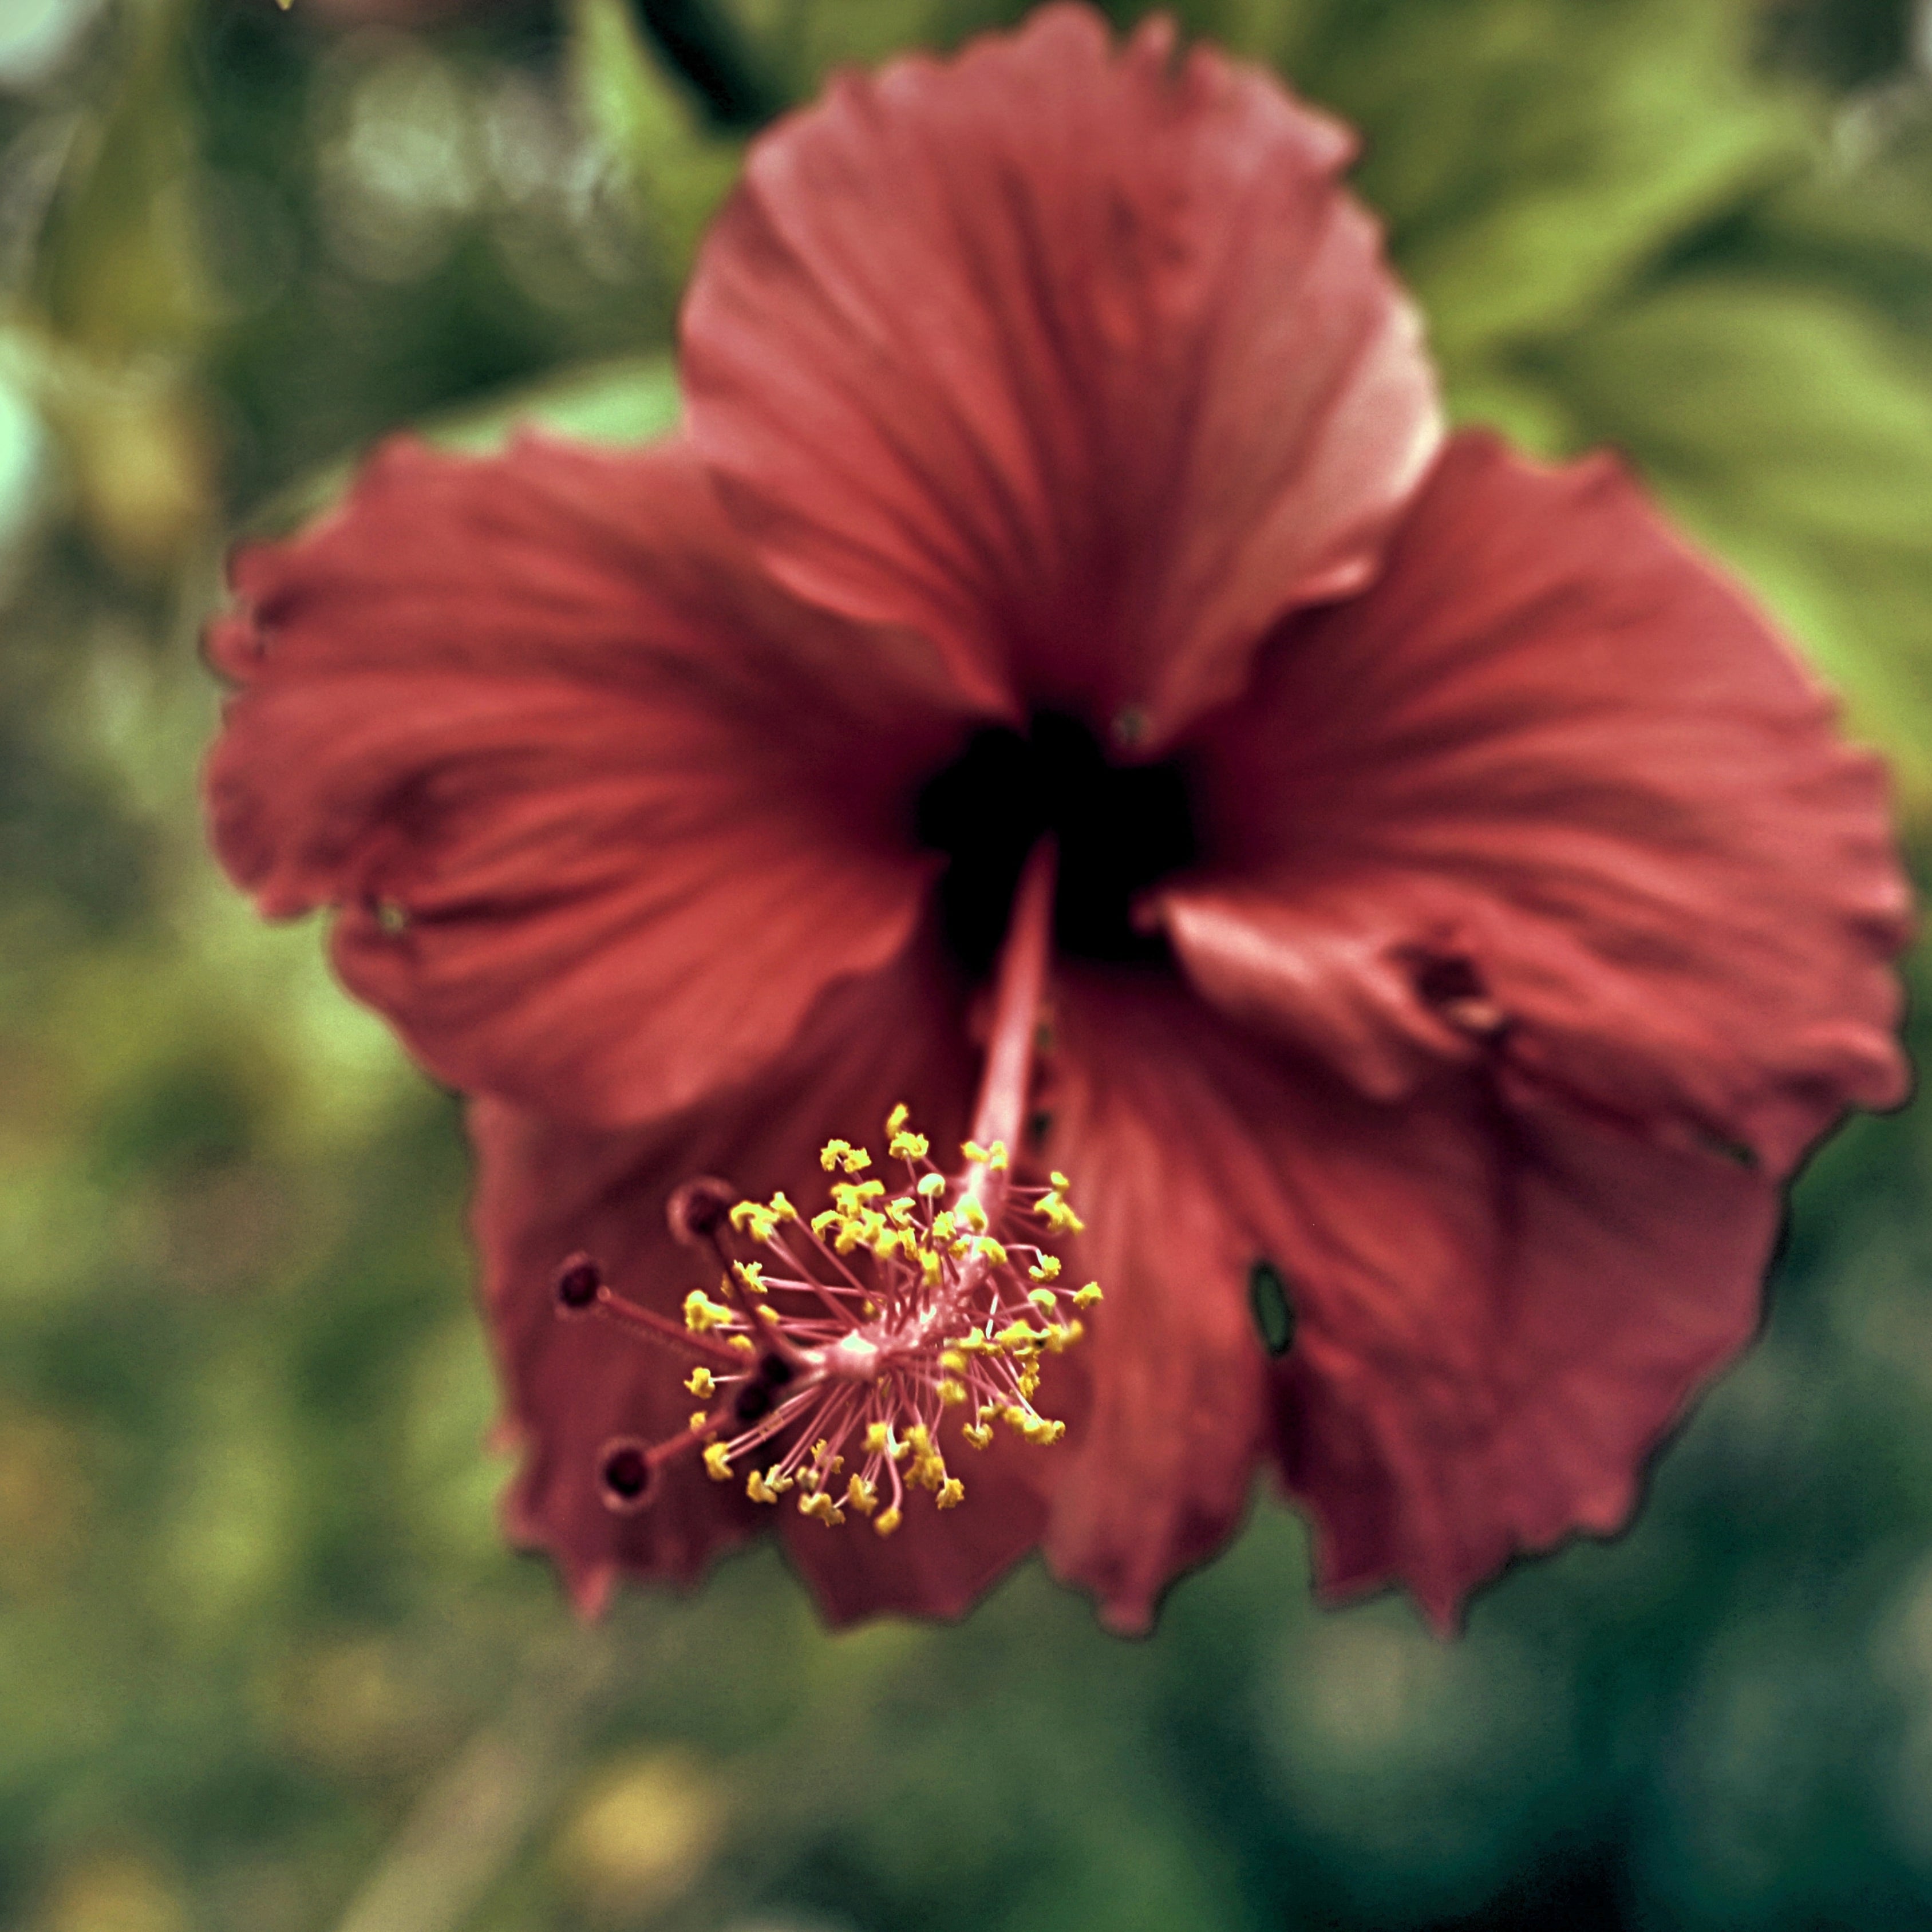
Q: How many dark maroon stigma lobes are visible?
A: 5